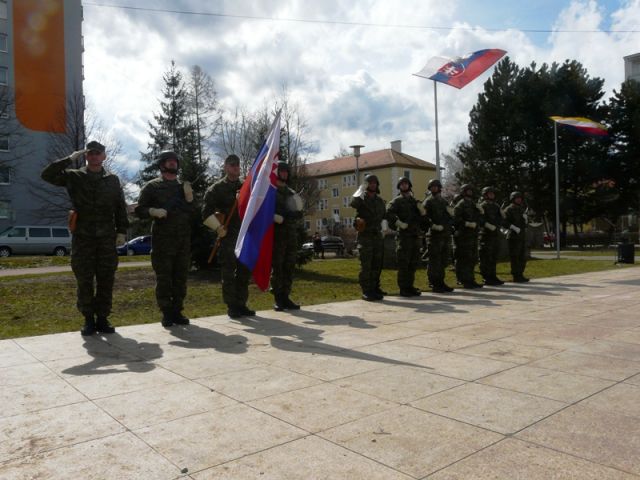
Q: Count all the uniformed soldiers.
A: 10